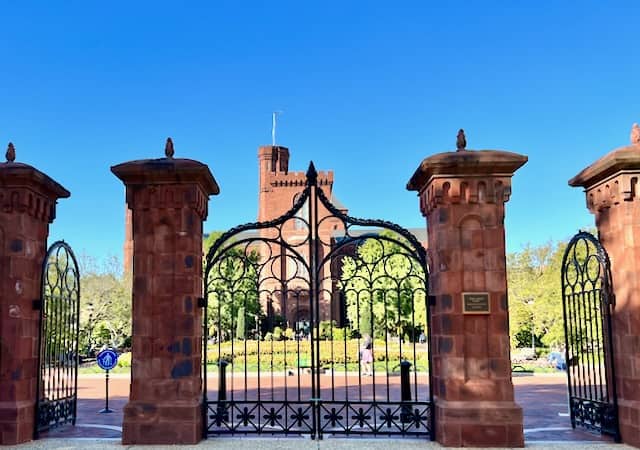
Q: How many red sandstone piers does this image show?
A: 4